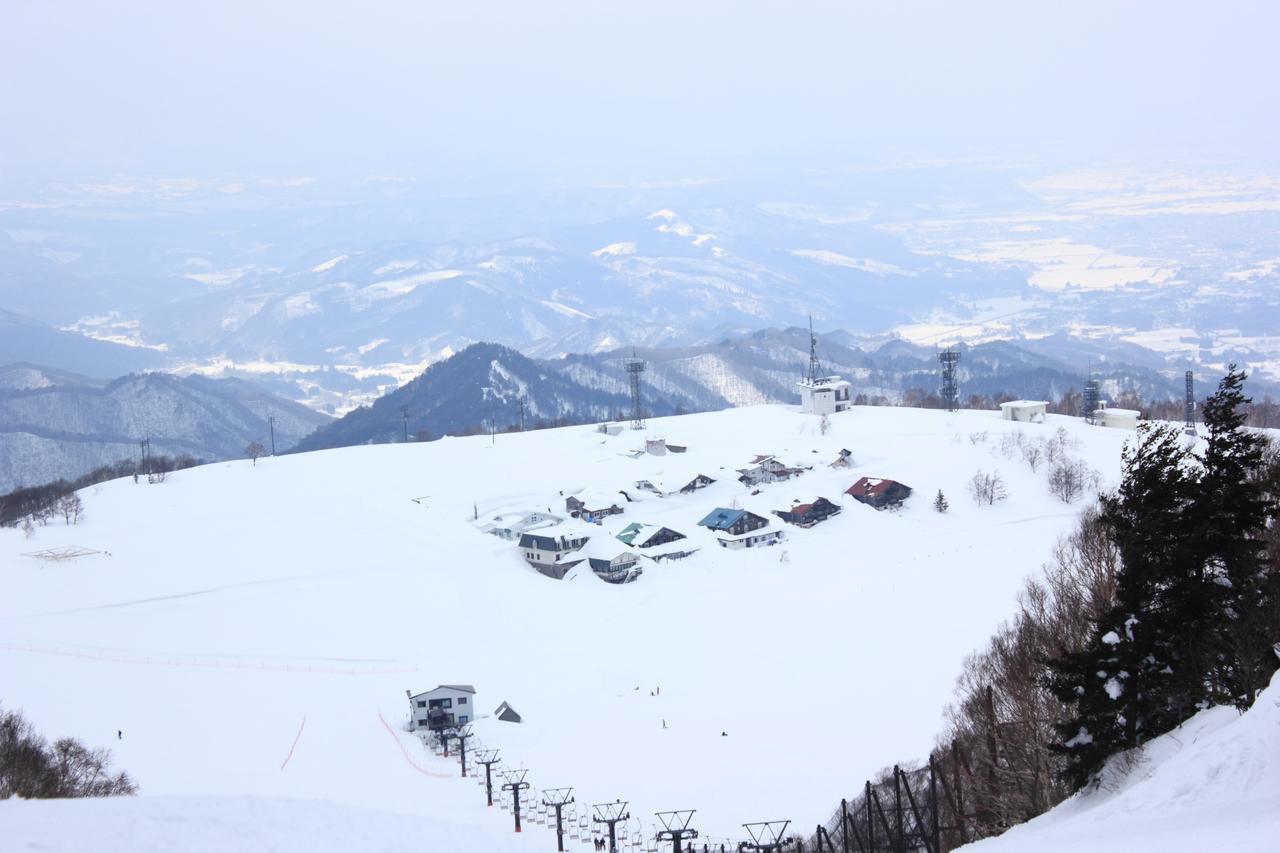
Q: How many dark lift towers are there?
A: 8